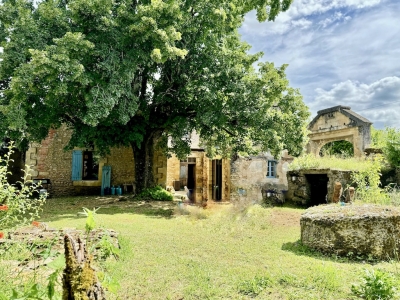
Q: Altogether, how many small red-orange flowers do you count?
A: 3